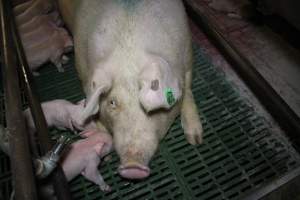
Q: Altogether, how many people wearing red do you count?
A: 0